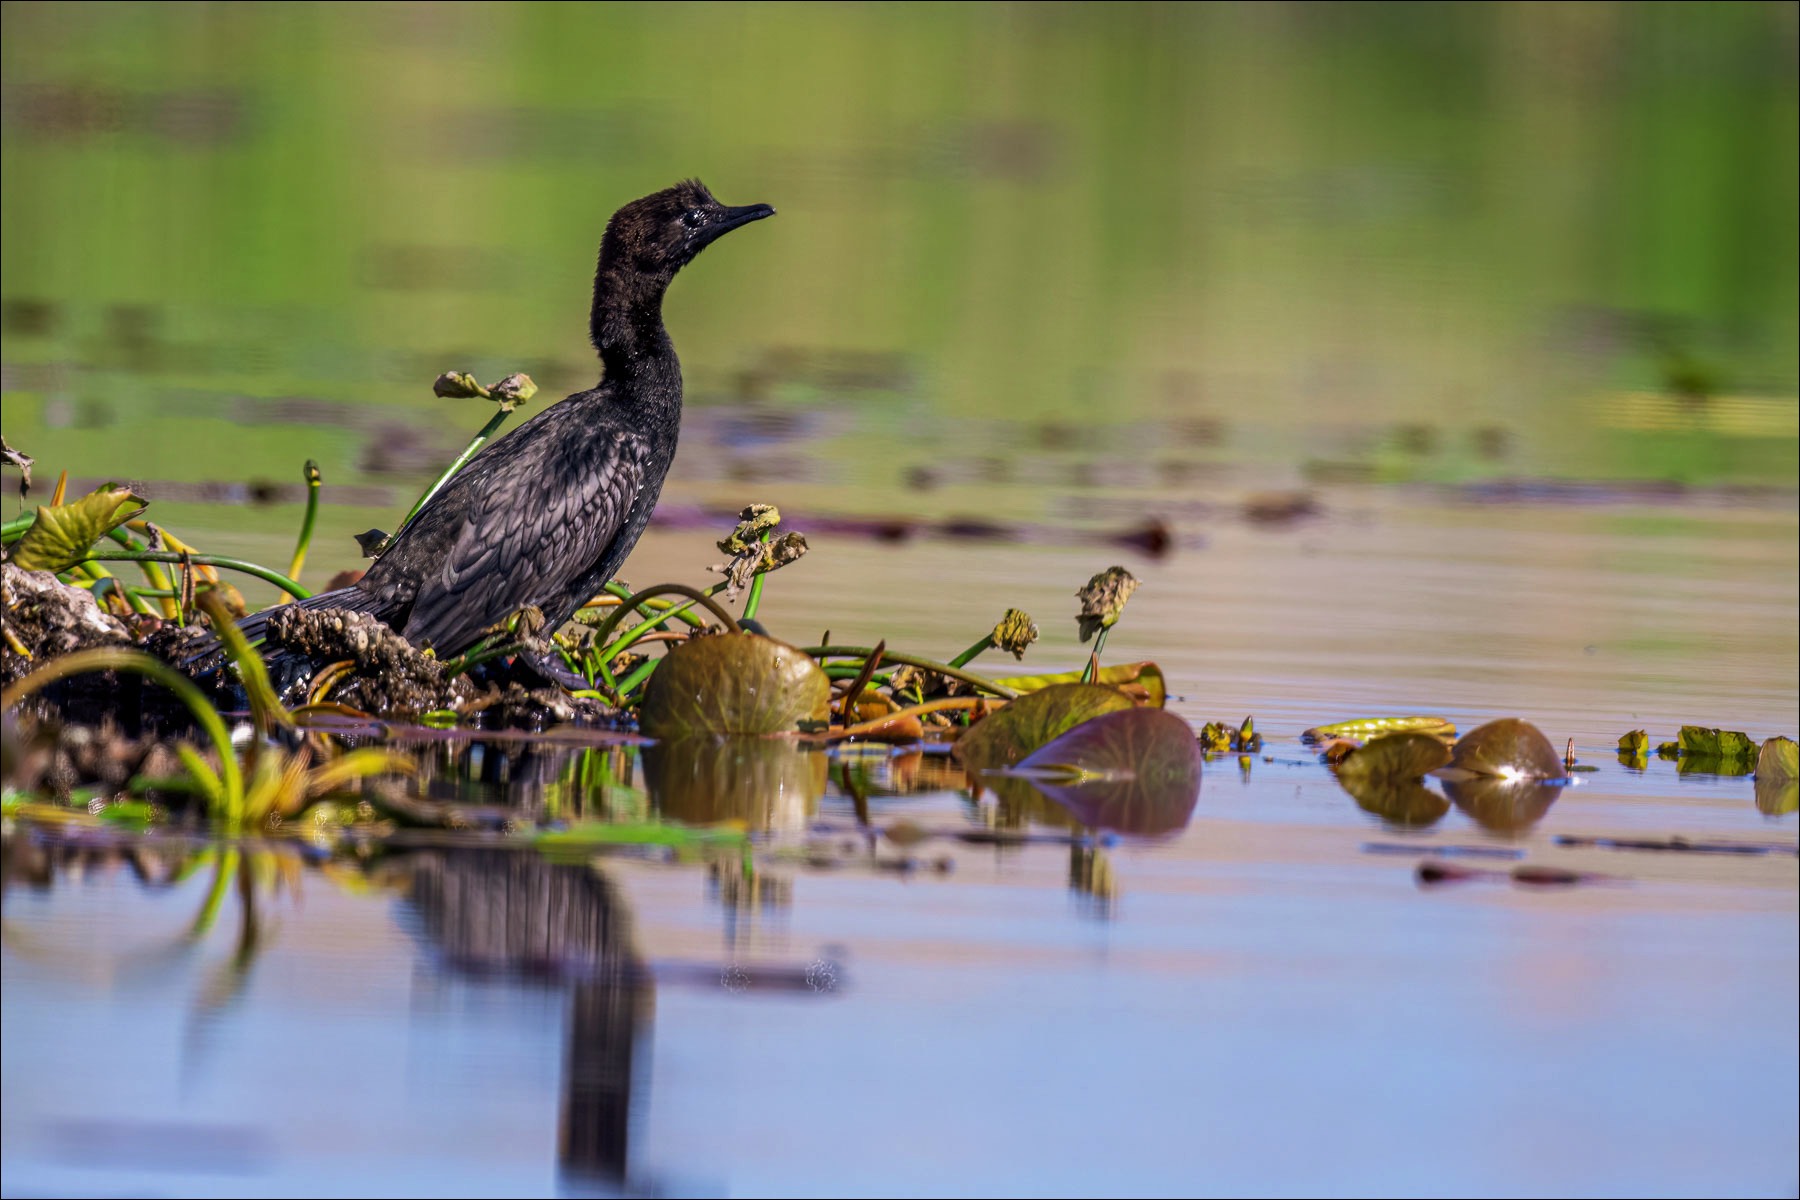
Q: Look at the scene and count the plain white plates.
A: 0